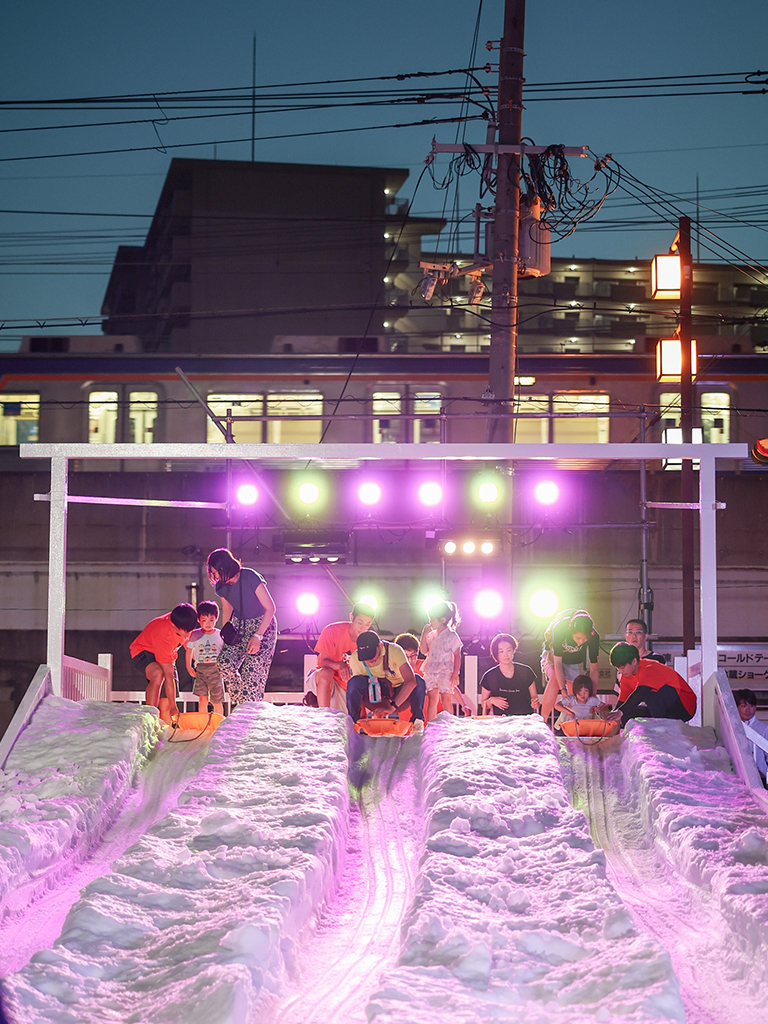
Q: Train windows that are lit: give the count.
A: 11